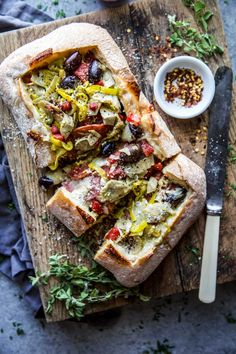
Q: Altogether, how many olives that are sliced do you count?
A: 0